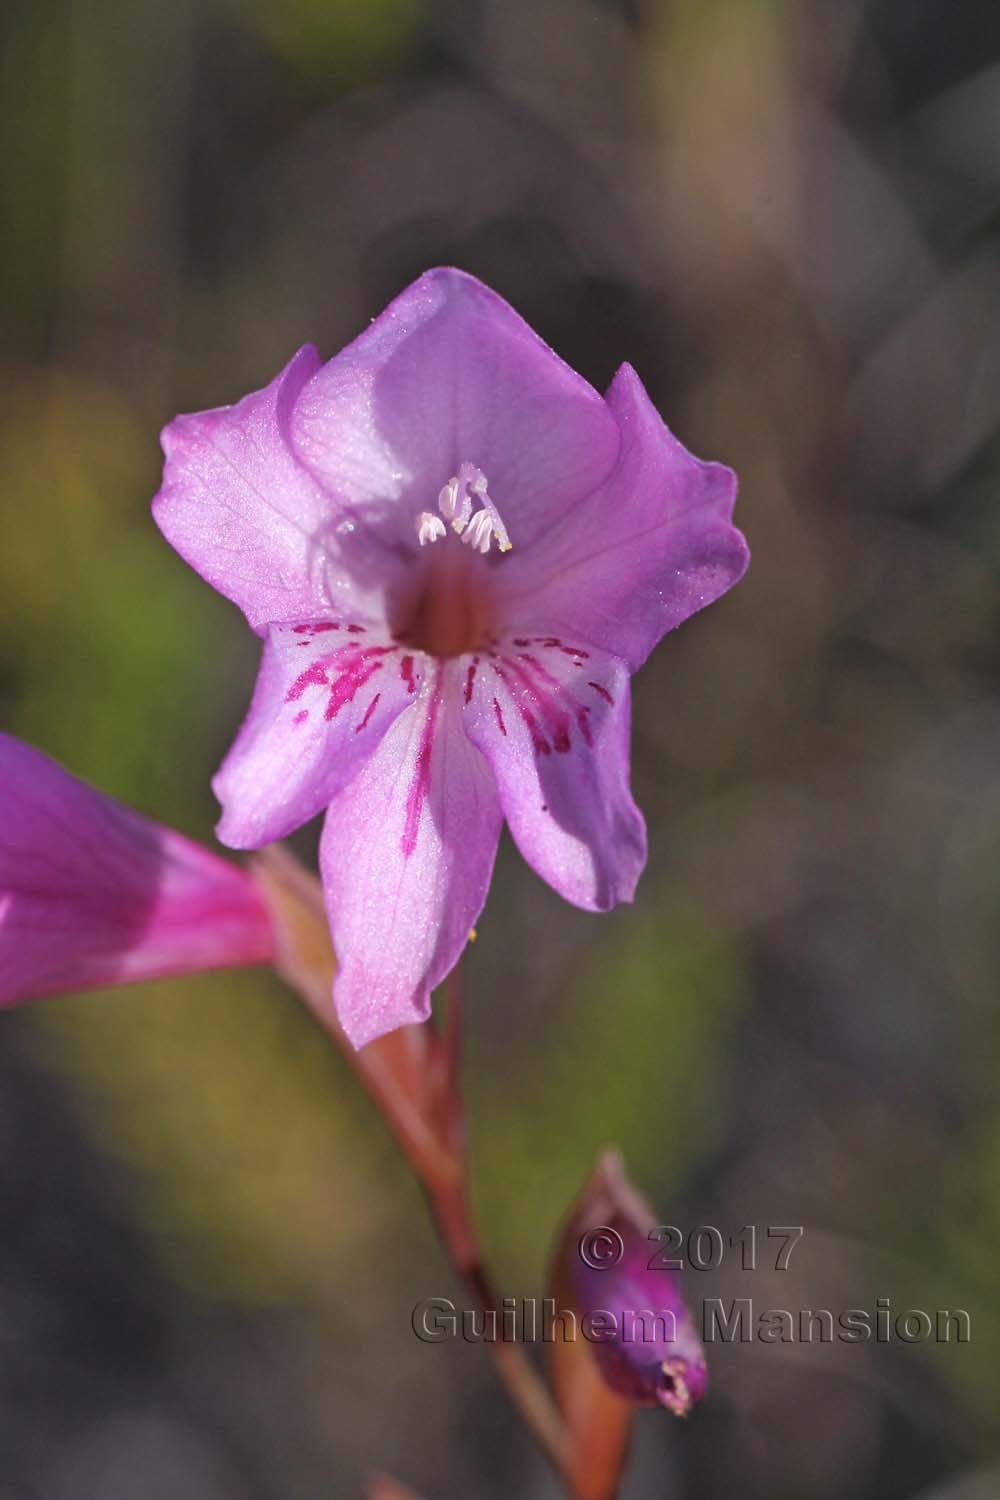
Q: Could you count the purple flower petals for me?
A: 6